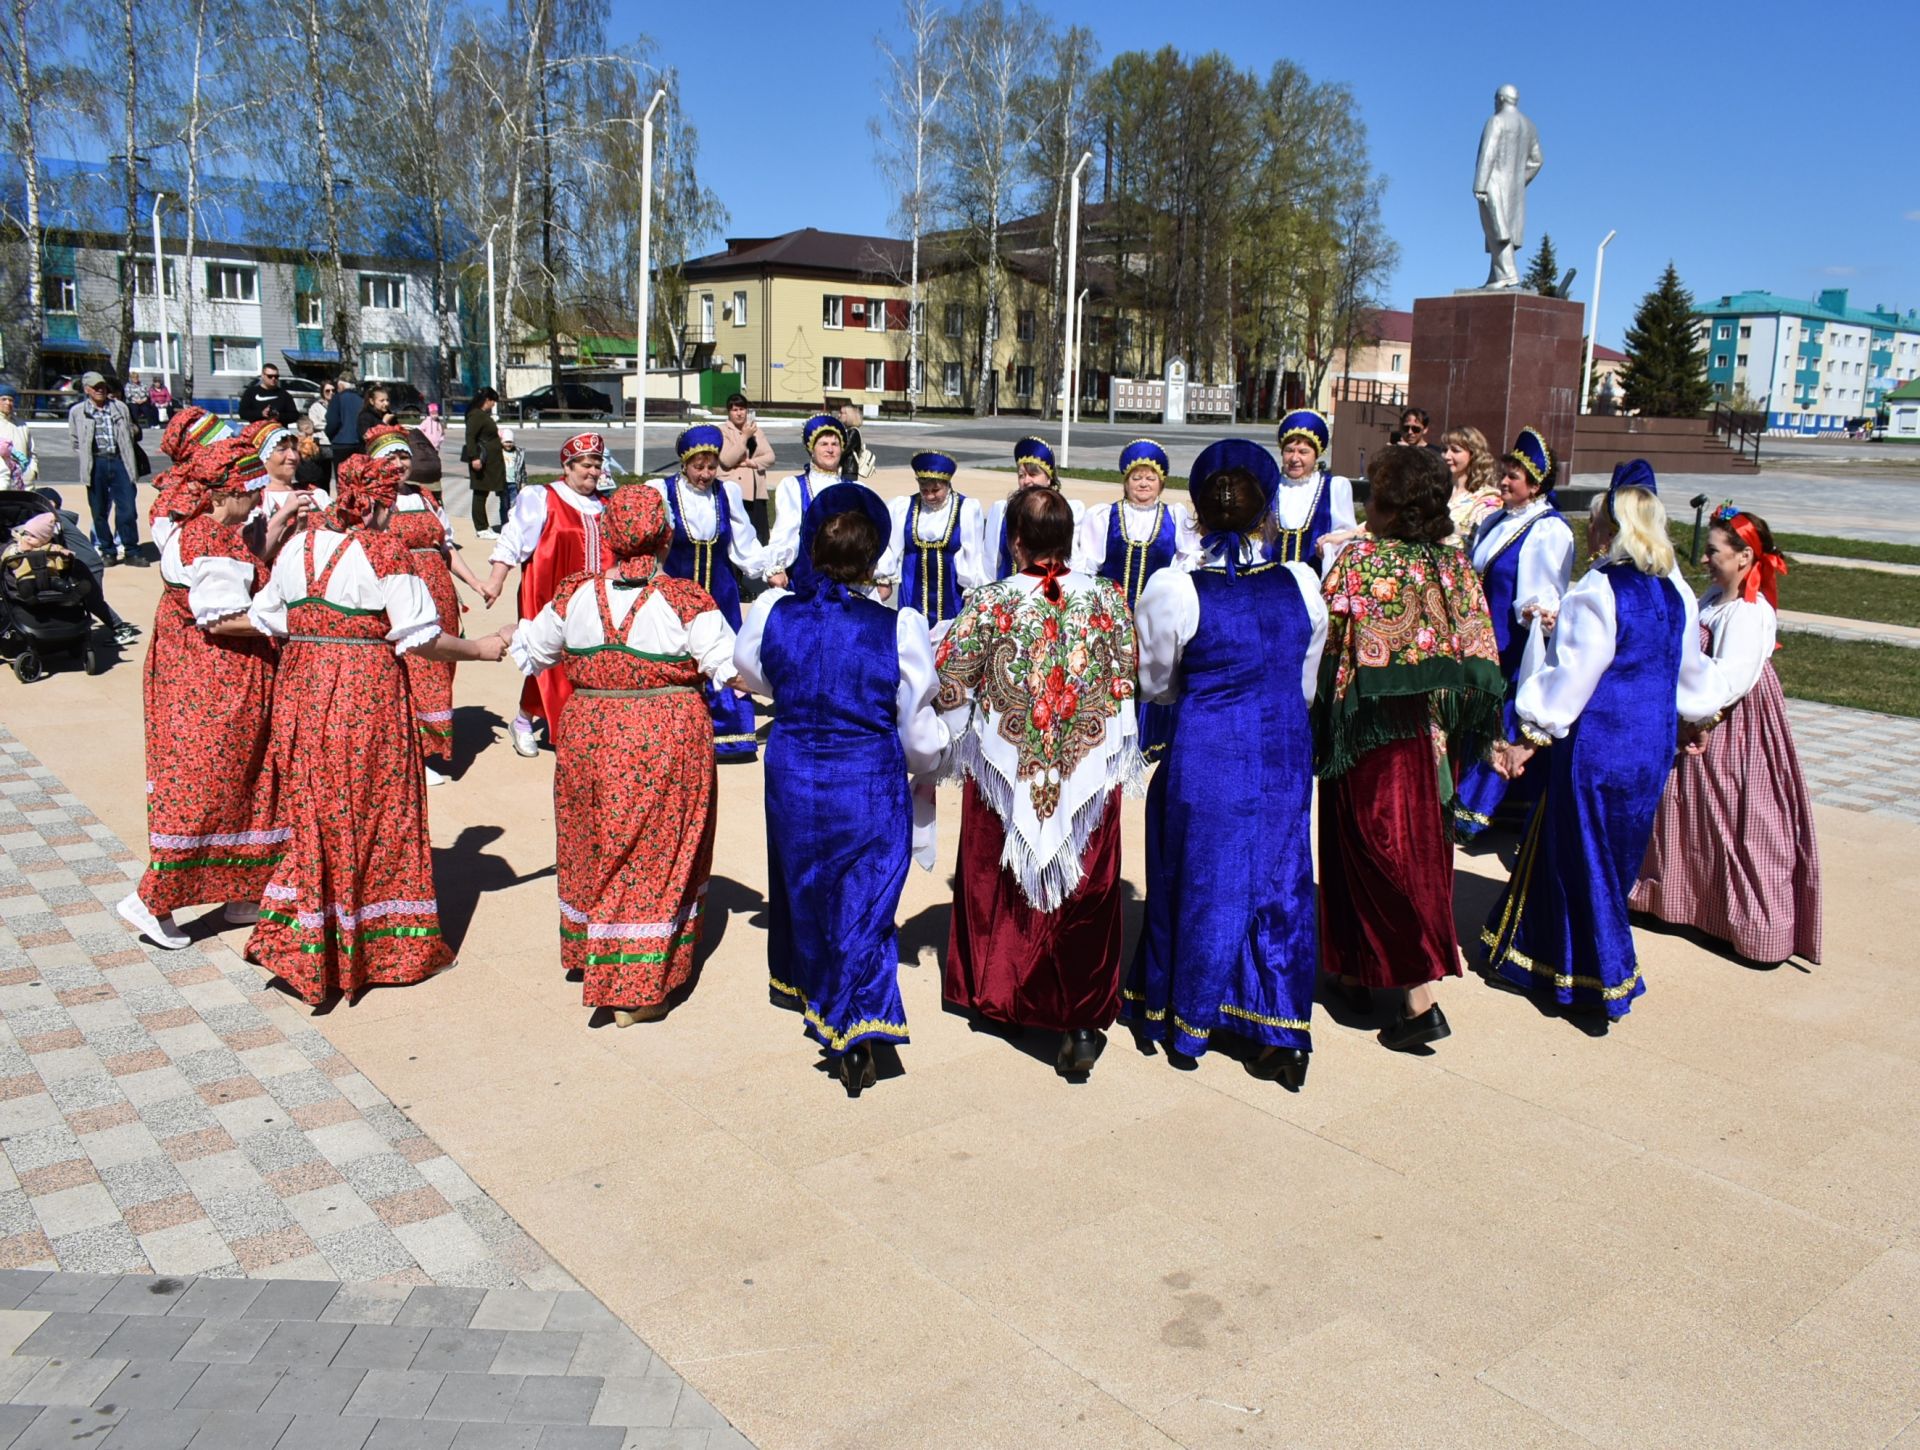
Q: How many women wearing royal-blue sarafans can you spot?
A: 10